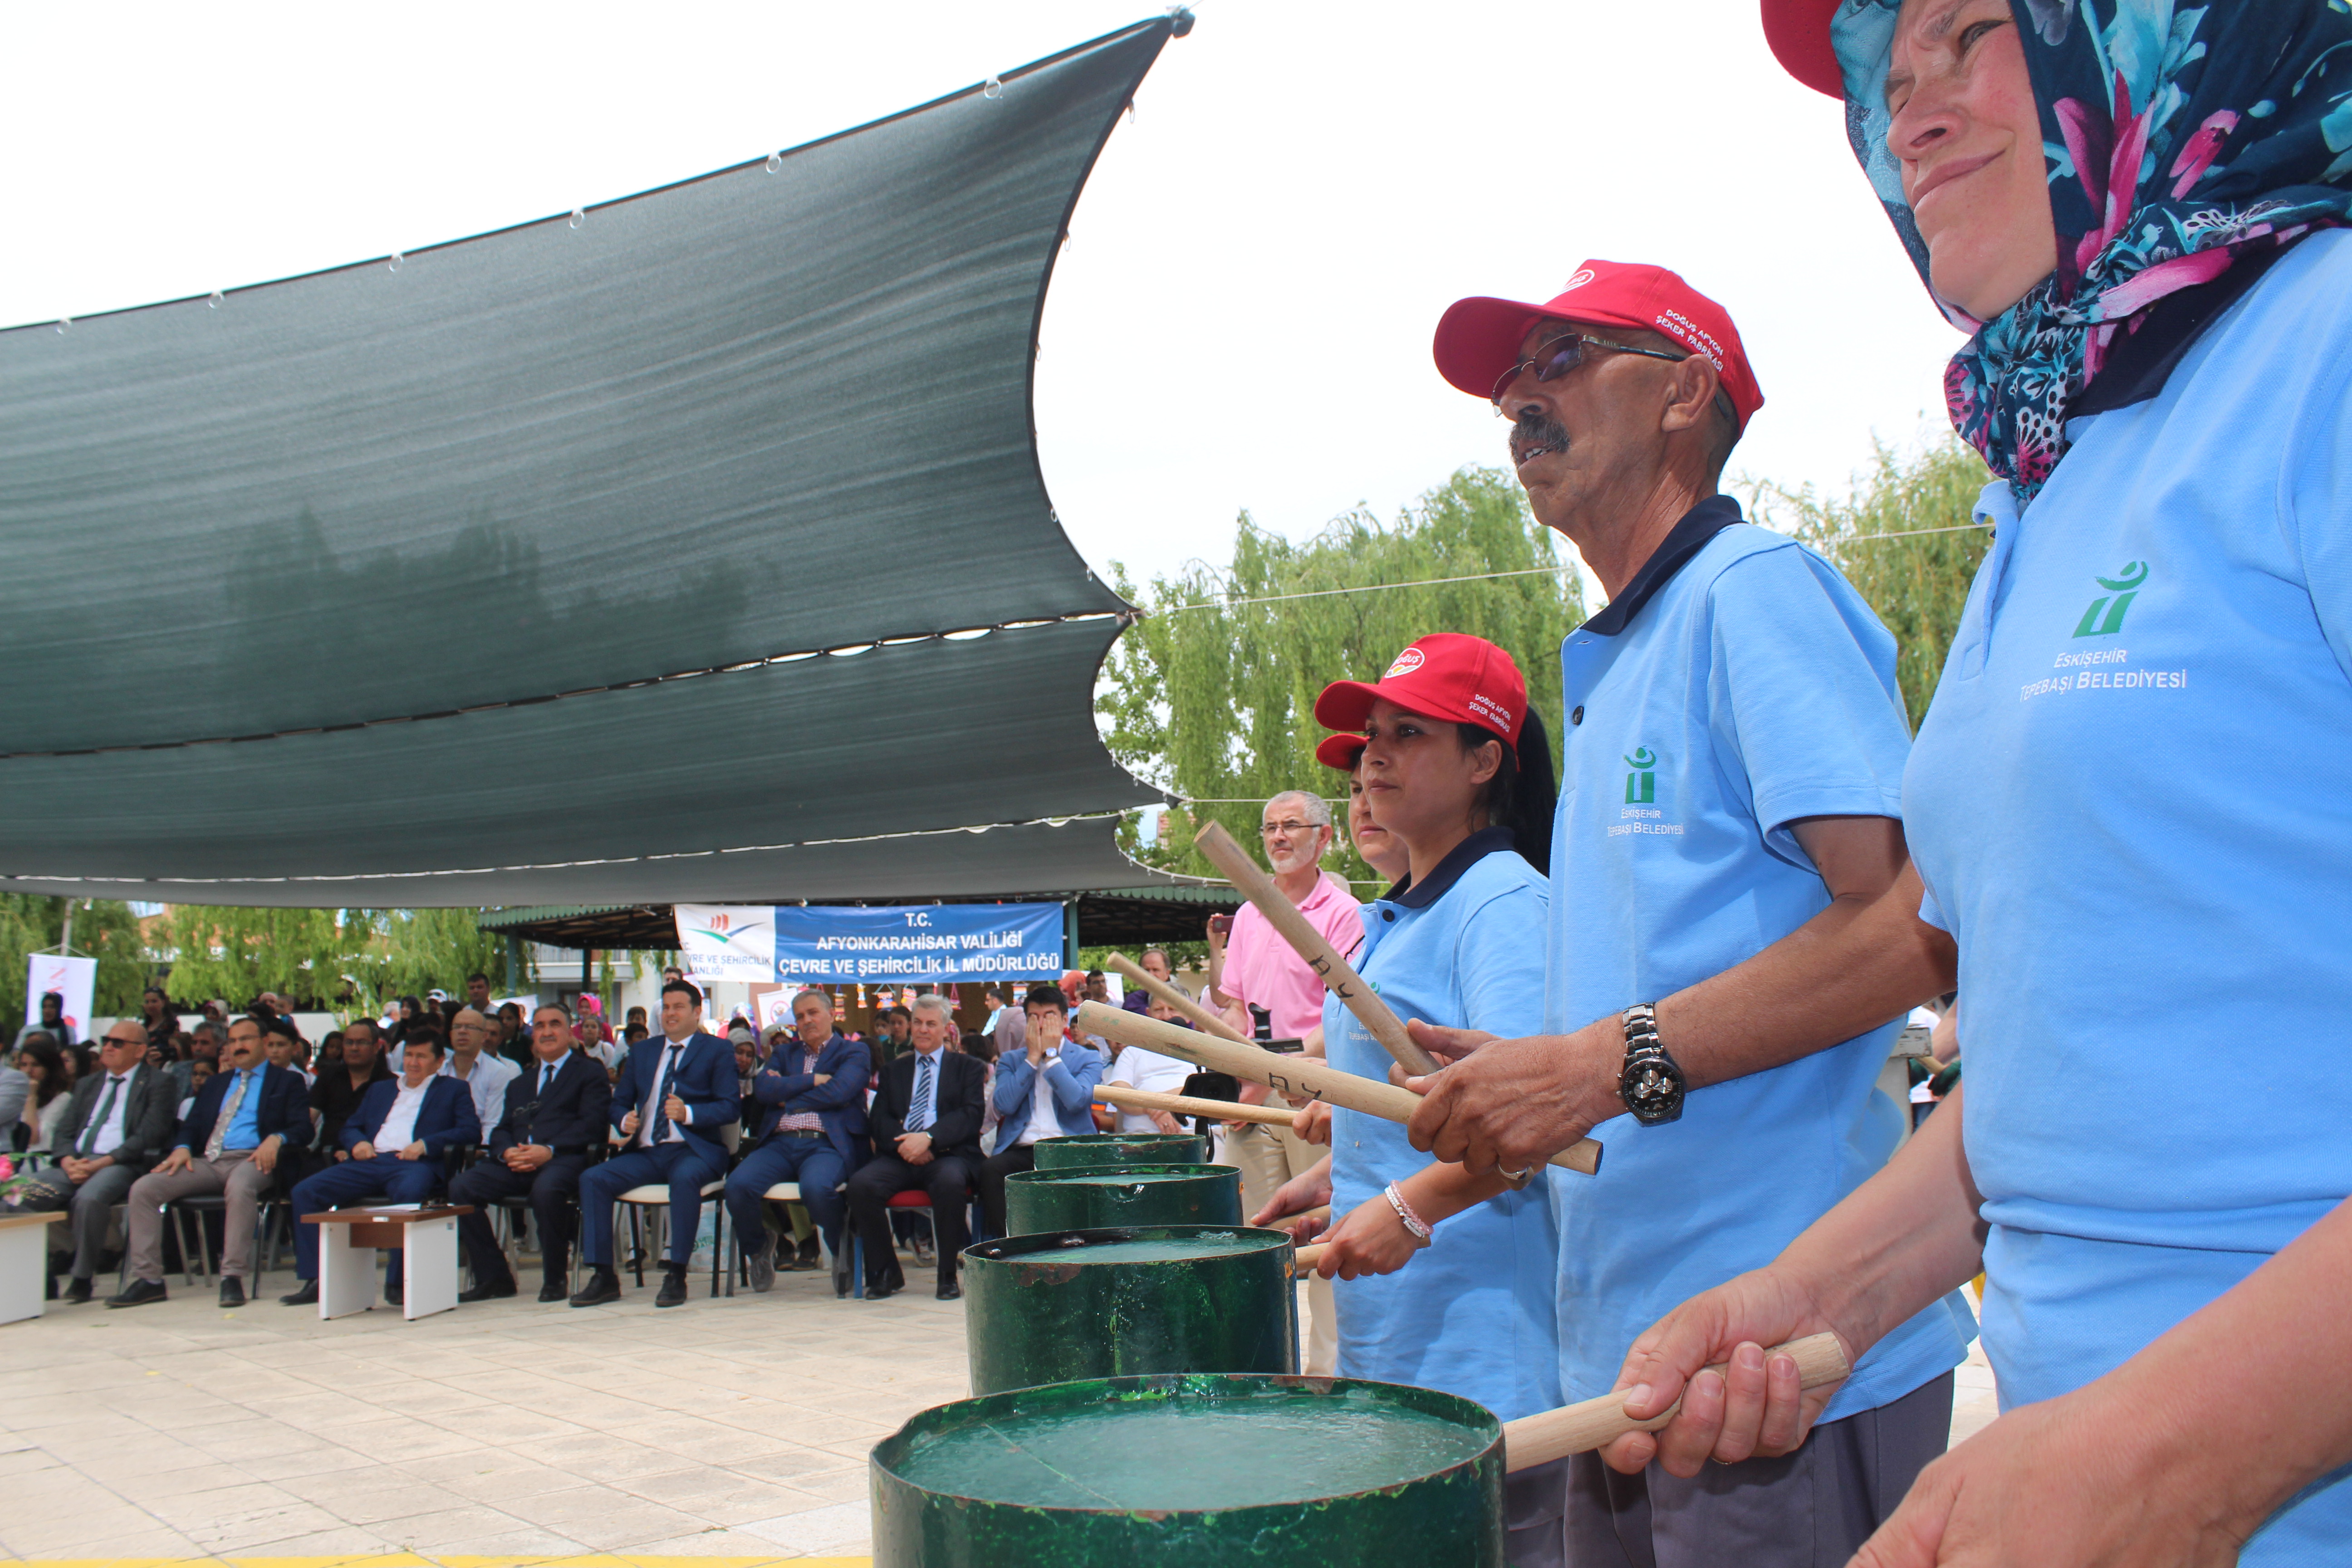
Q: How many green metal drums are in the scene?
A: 4